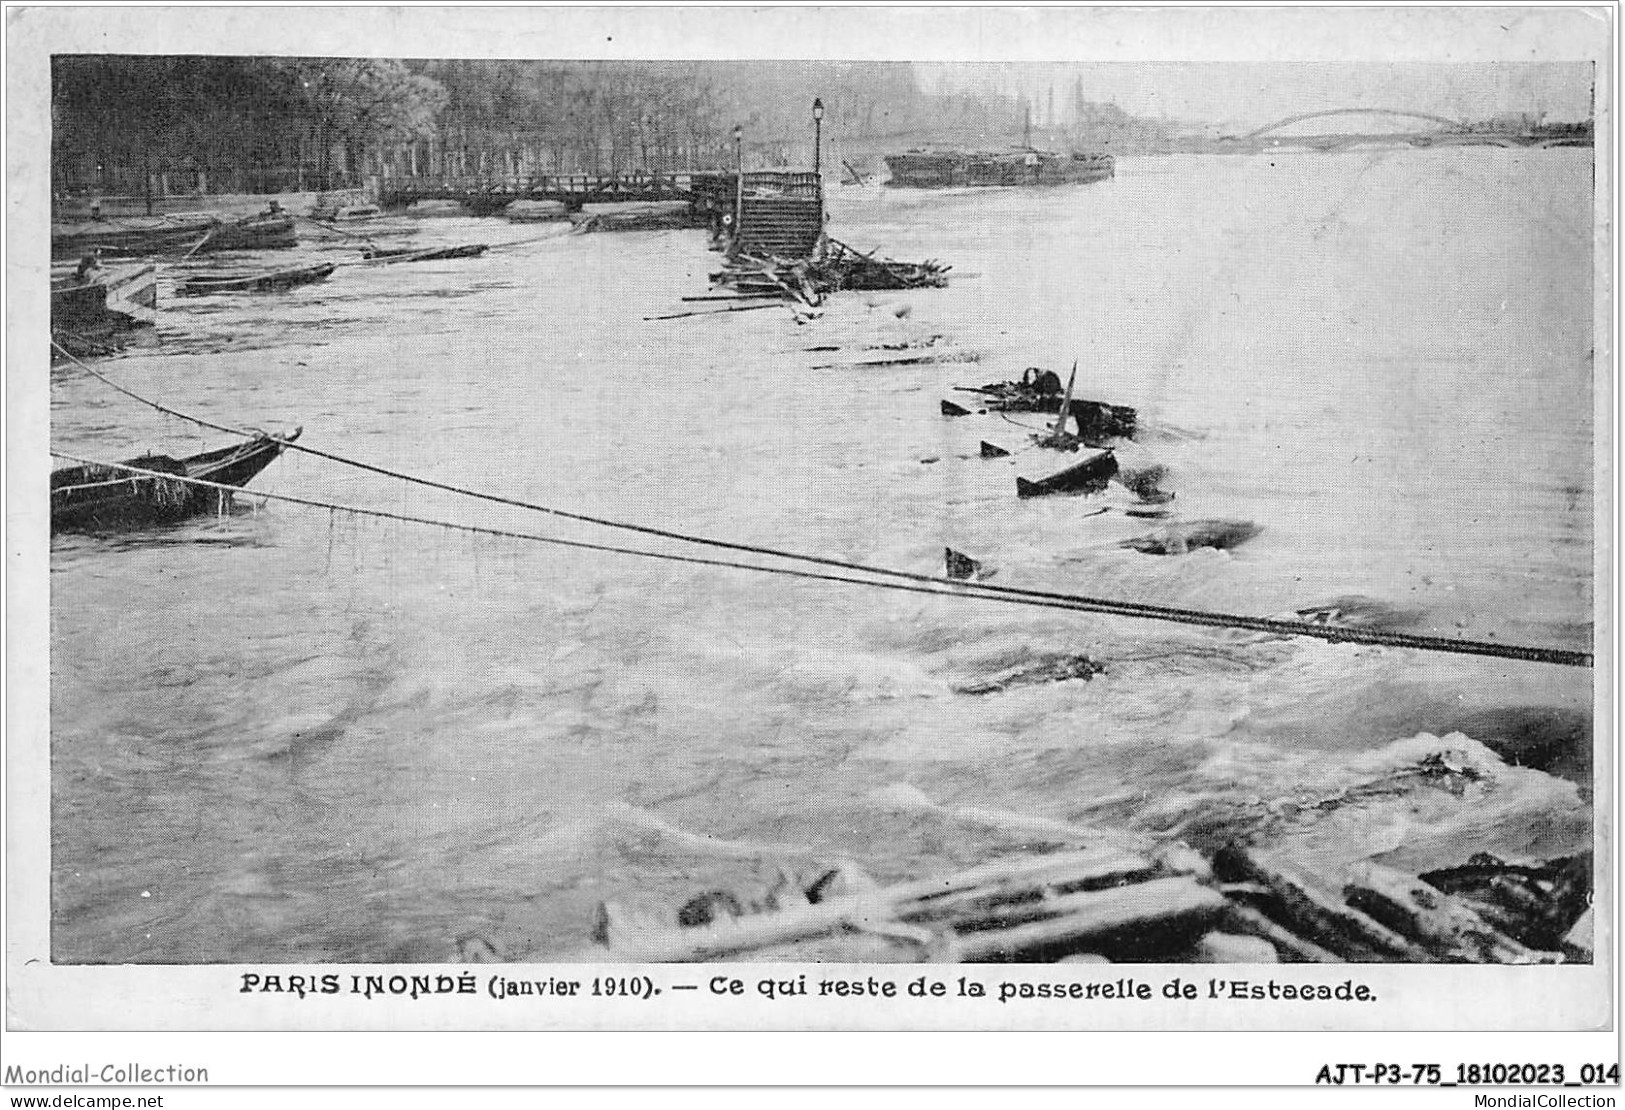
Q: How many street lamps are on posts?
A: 2